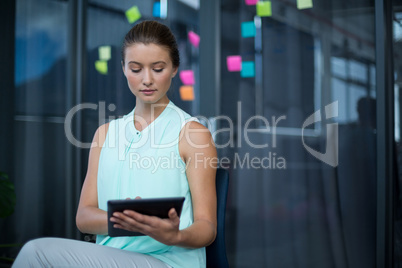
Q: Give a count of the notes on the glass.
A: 13